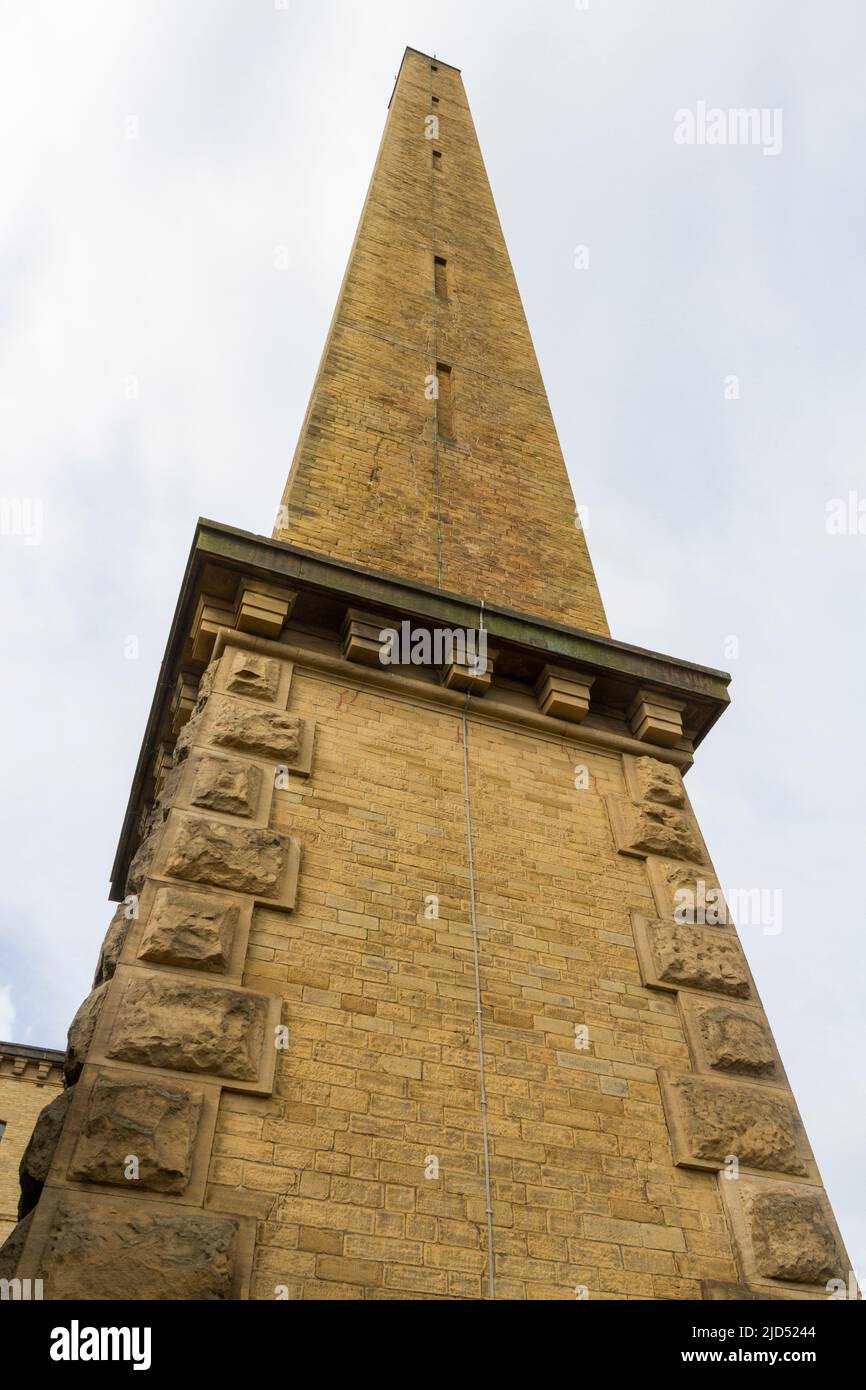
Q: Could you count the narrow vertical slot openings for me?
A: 5